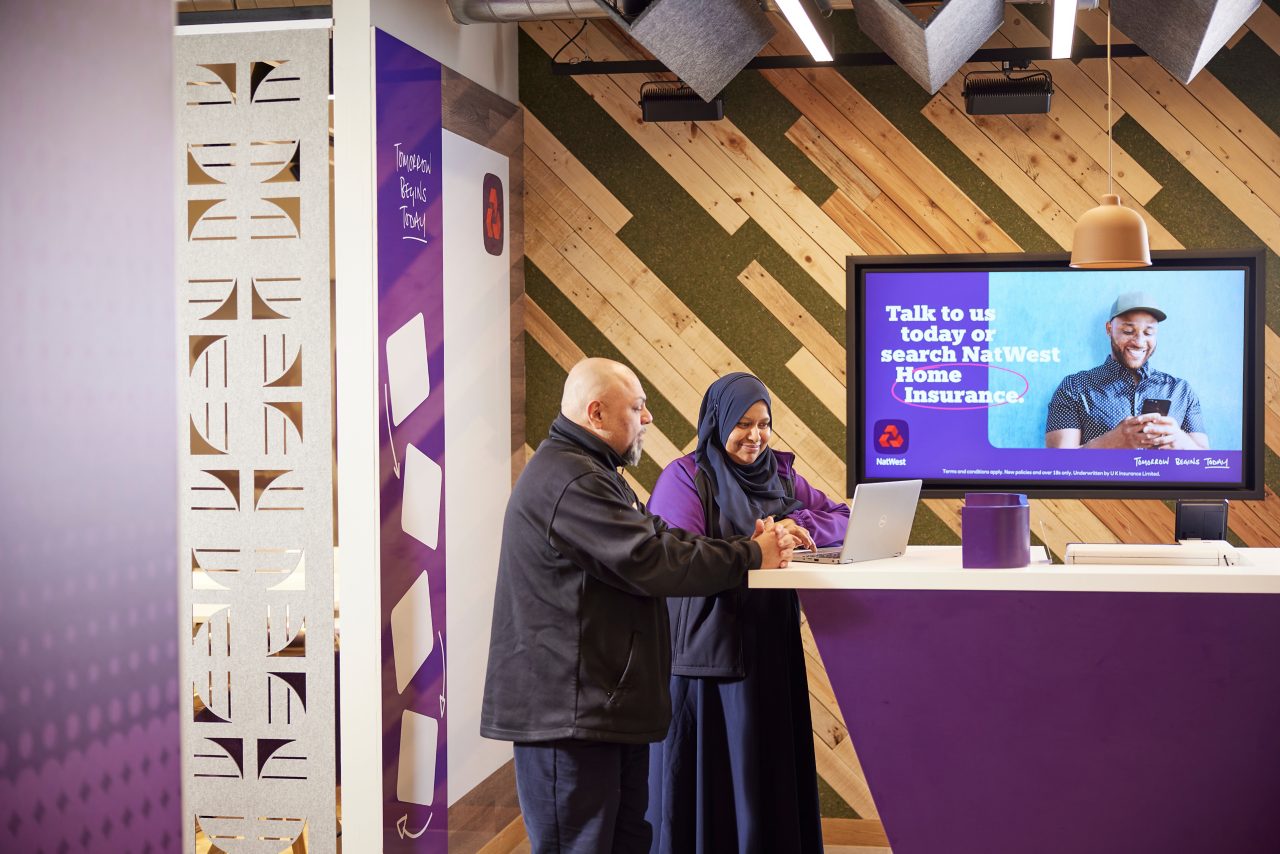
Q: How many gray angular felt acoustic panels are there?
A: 3